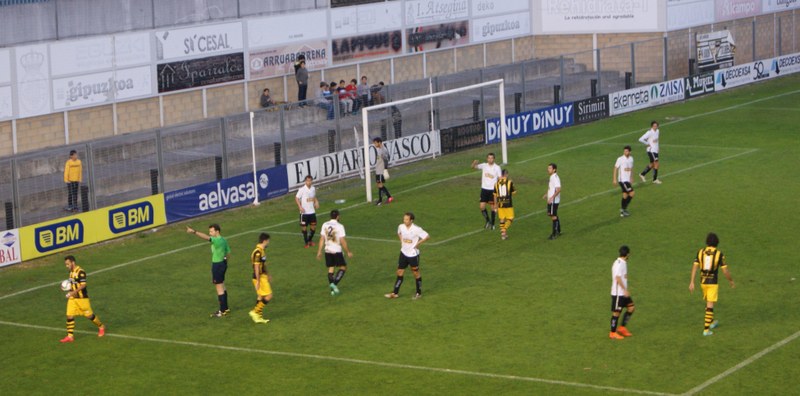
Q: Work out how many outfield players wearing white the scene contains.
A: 8